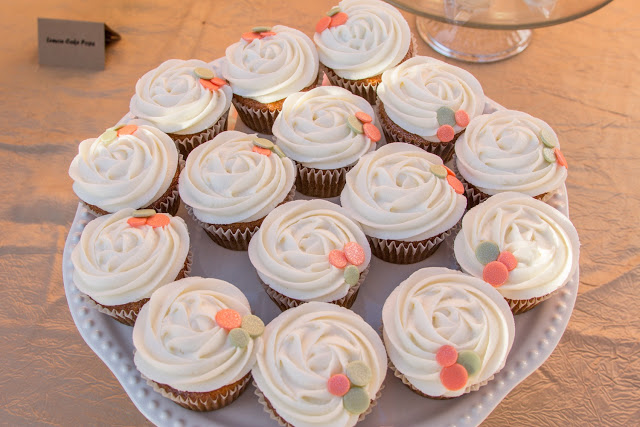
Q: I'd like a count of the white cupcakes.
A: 15